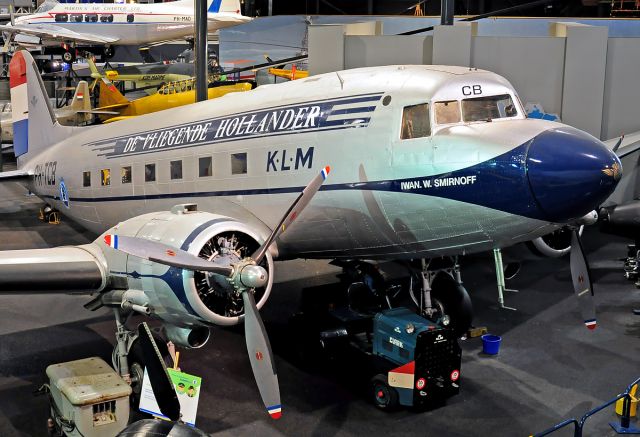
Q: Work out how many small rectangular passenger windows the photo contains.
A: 7